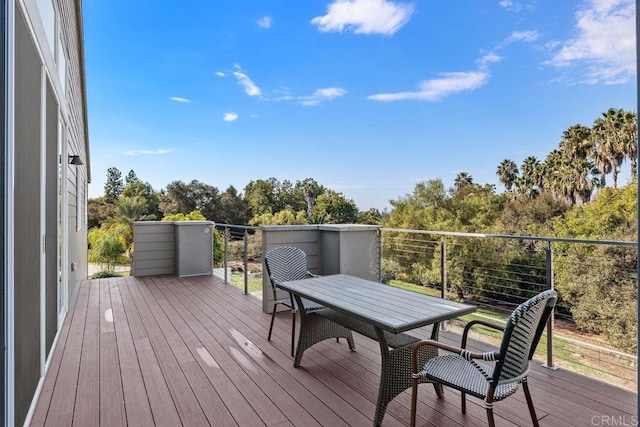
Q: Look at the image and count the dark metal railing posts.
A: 4